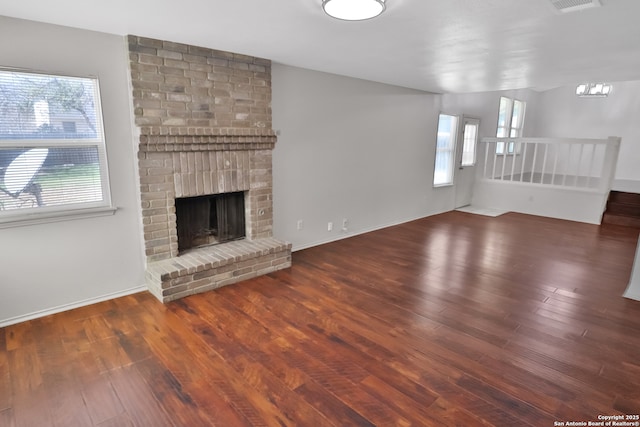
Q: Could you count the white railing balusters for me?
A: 11